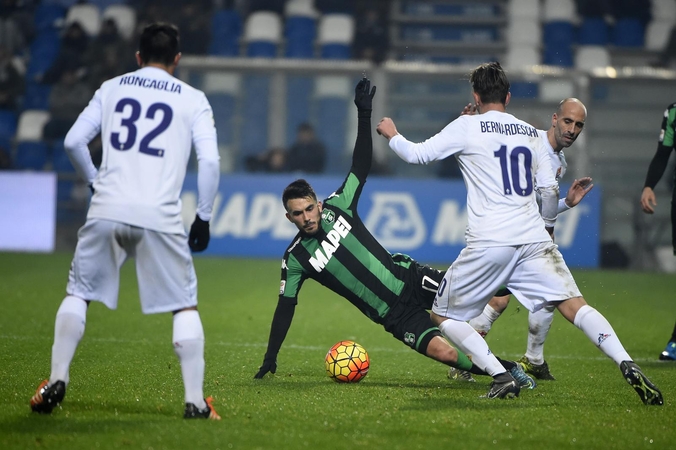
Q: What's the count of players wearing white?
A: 3